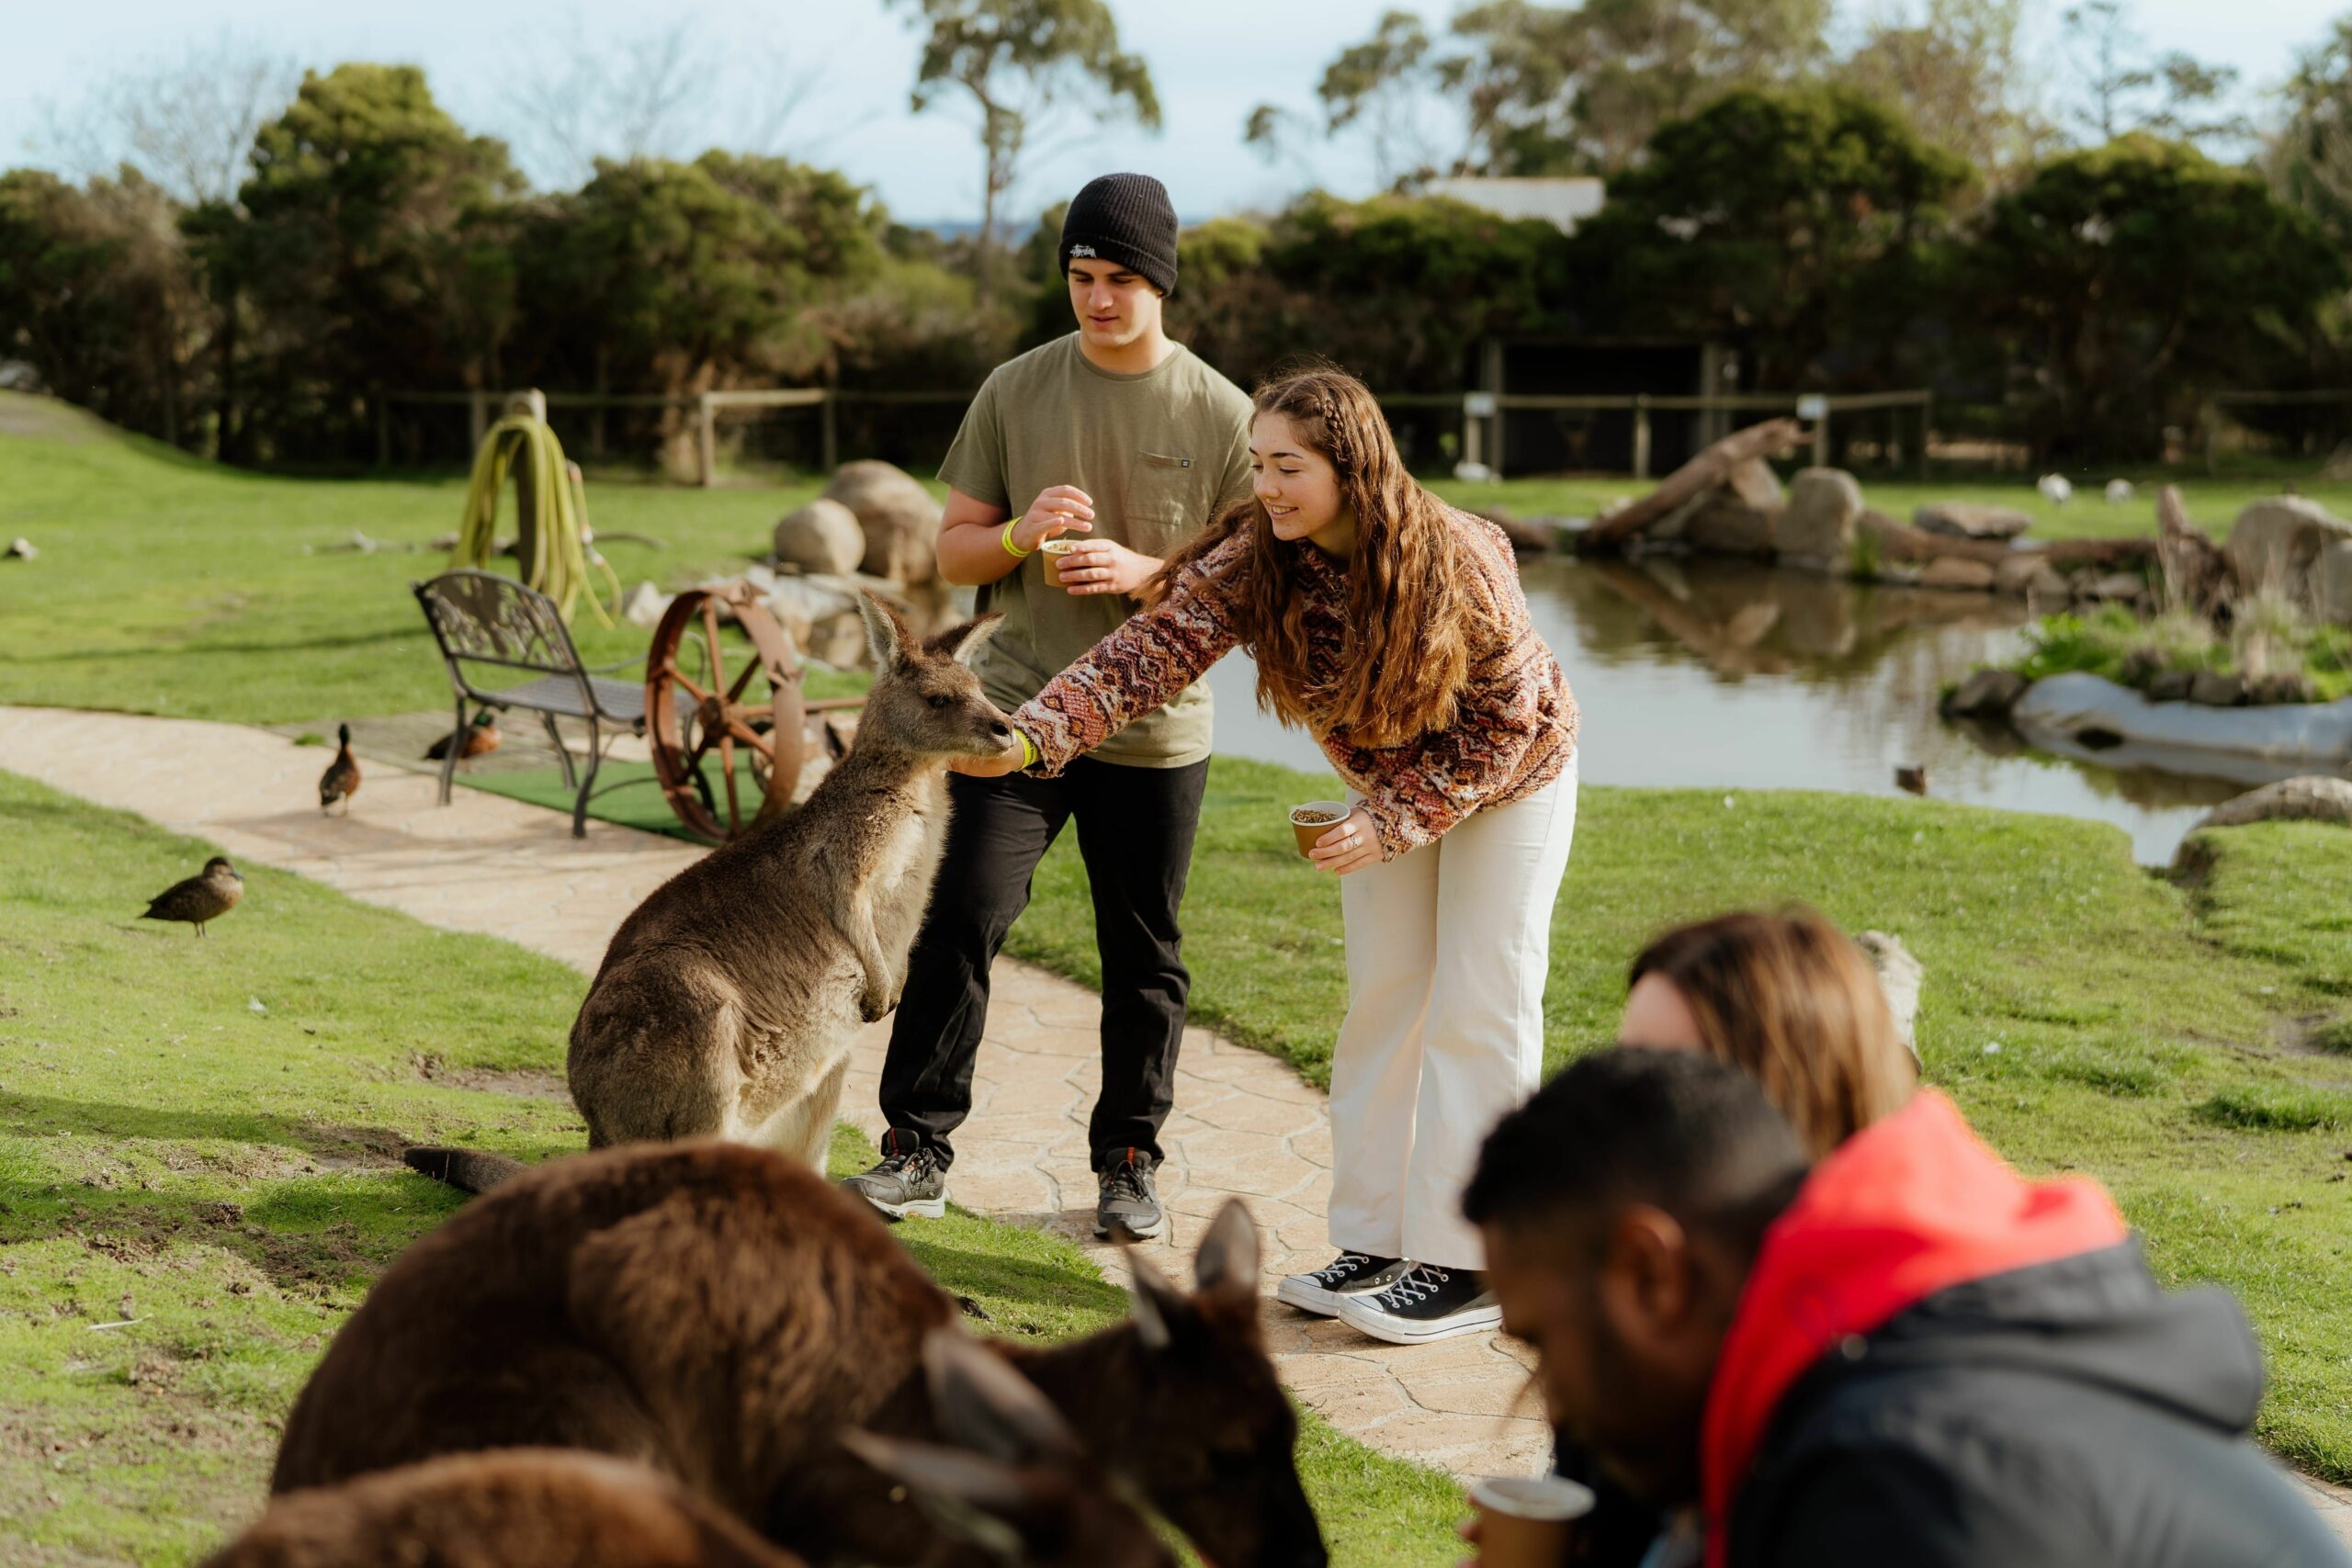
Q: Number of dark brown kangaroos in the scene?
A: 2